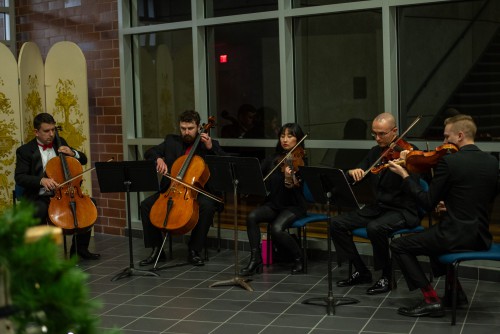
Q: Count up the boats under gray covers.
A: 0